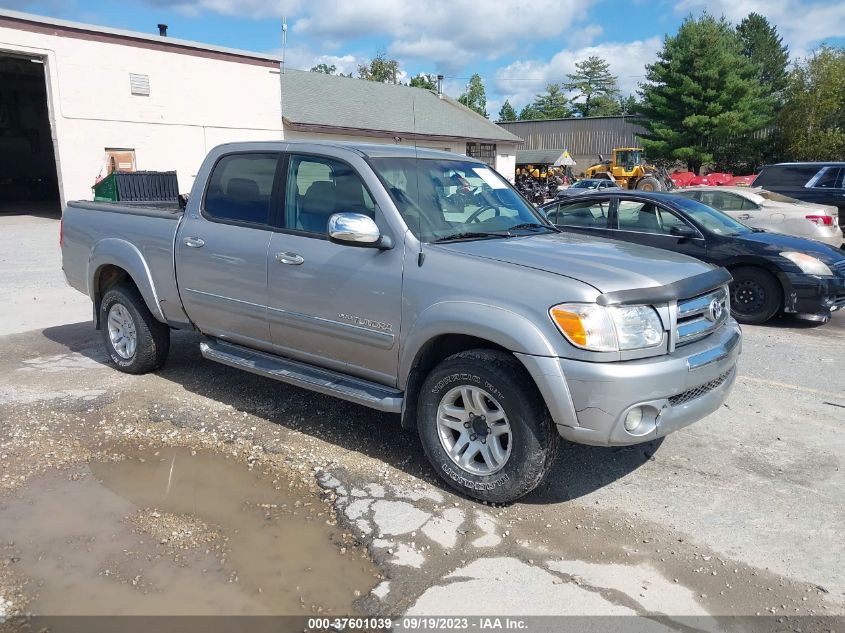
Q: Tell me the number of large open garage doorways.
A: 1